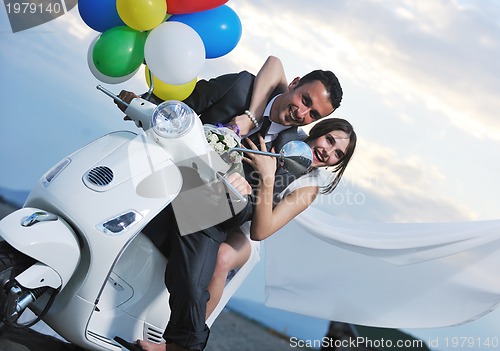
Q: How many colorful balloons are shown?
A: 8